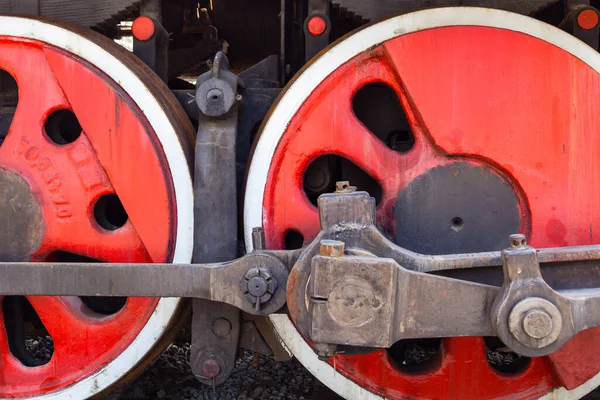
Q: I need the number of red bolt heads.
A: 3